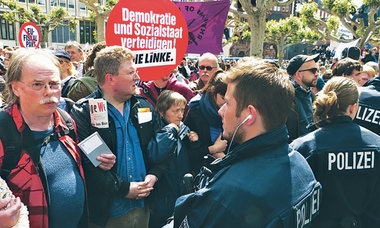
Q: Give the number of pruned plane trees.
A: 5